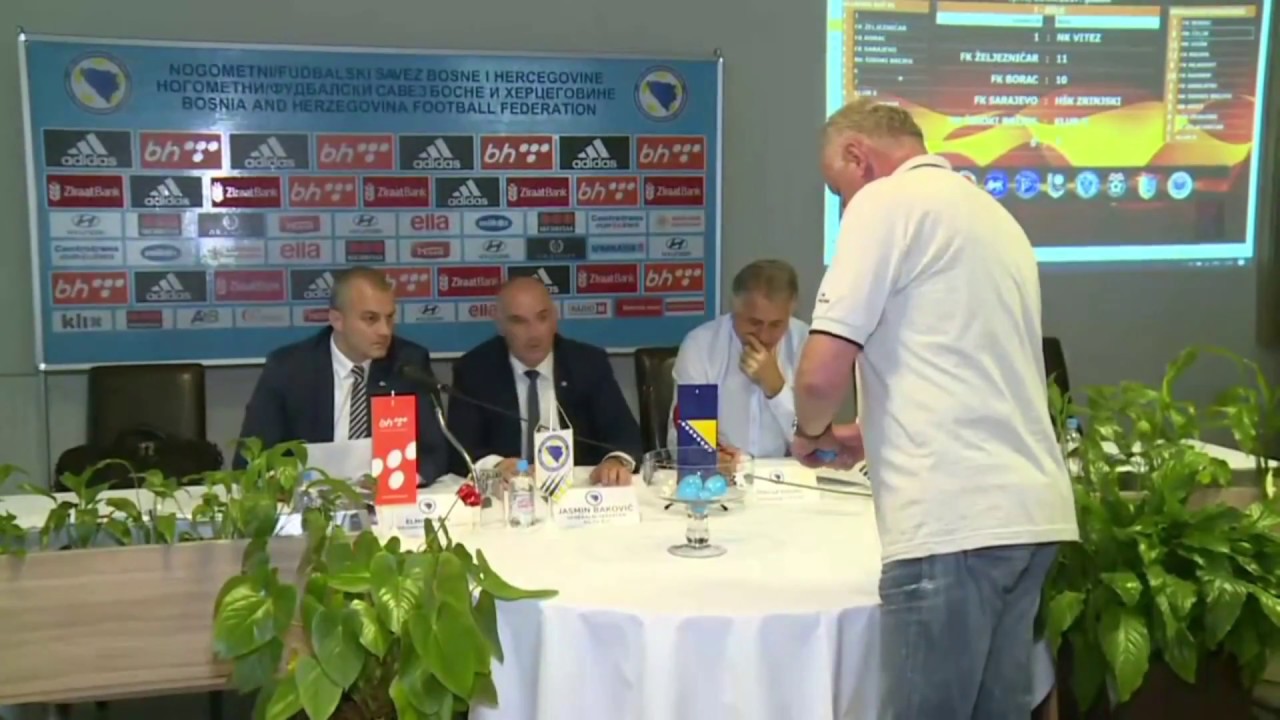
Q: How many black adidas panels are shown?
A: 9